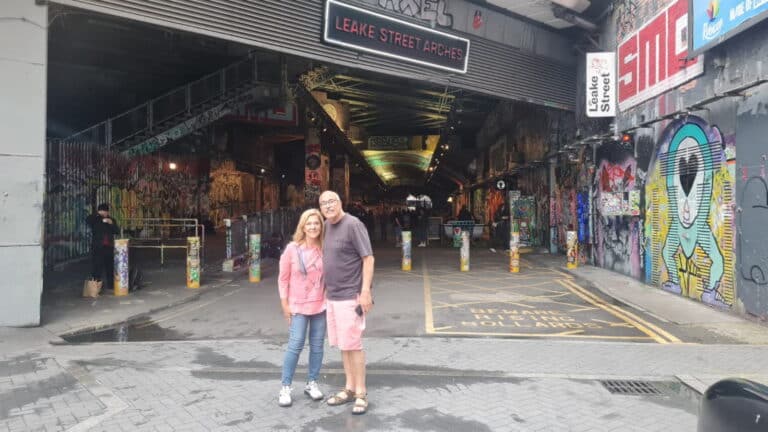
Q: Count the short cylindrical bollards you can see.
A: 7